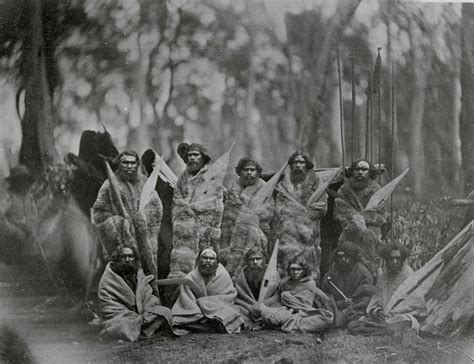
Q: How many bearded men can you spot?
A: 10